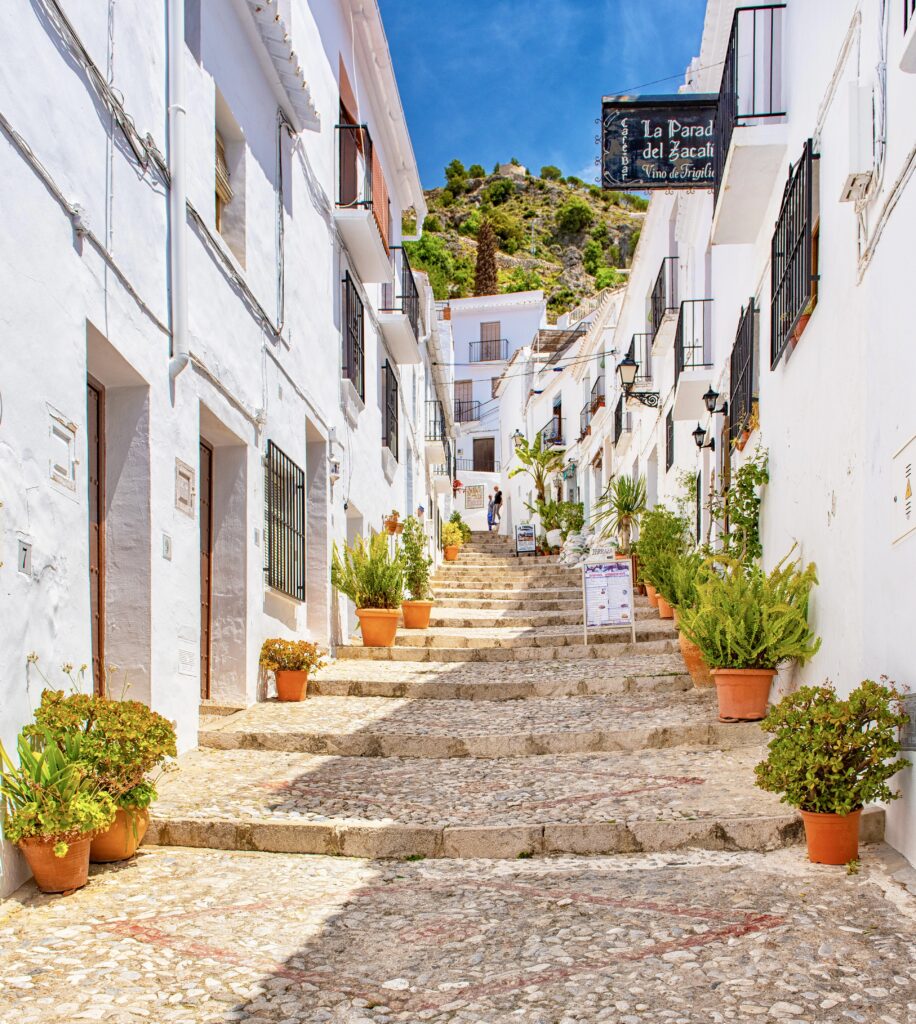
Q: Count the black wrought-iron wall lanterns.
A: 4